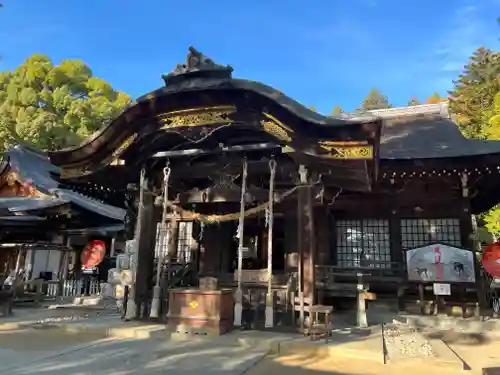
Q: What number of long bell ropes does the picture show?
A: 4